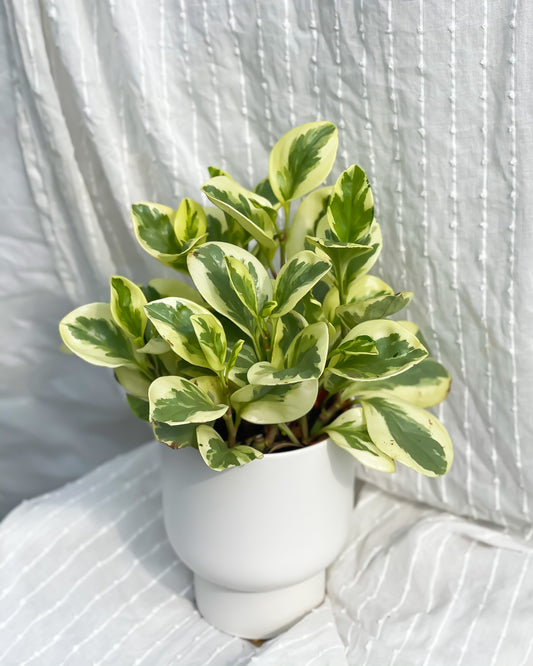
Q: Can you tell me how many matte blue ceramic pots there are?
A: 0